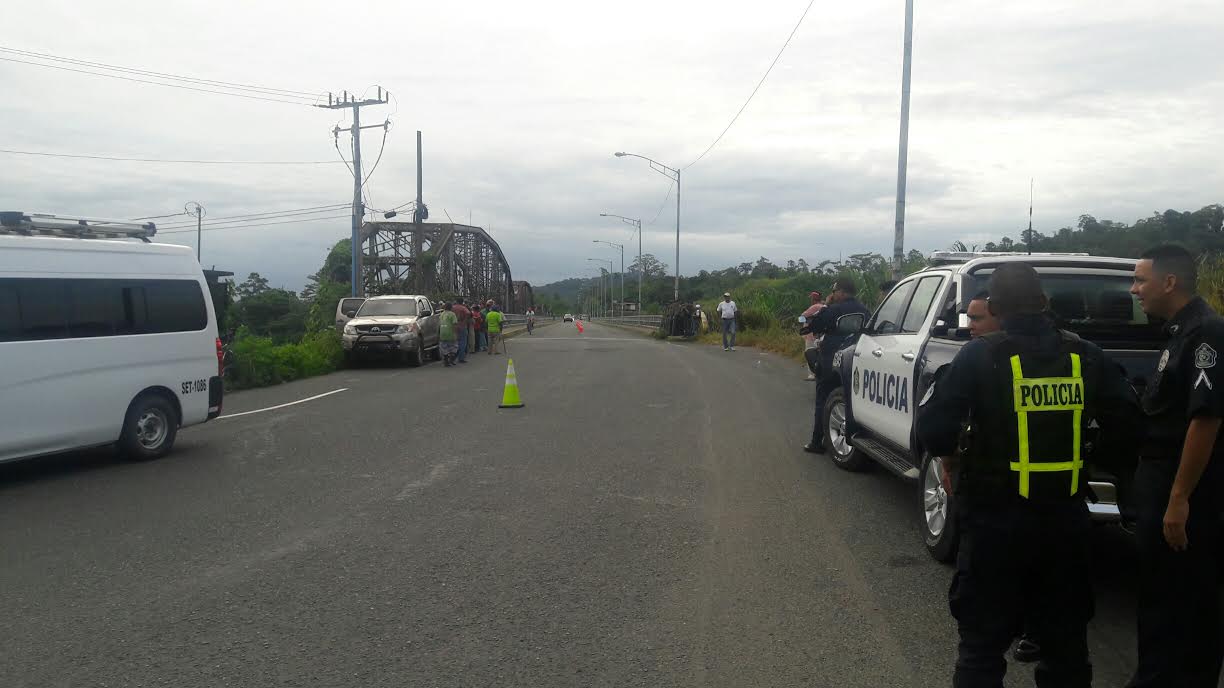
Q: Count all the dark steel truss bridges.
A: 1